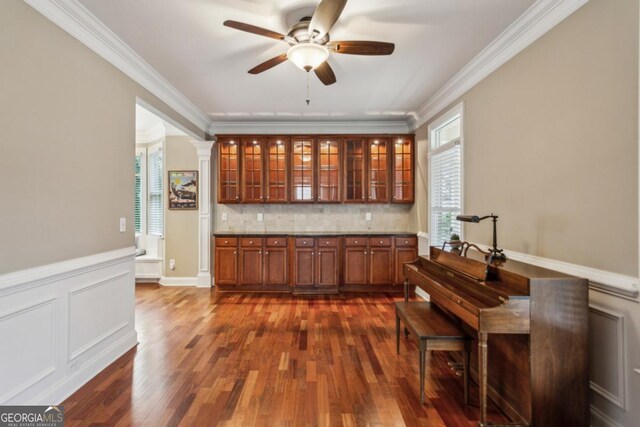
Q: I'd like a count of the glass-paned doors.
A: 8